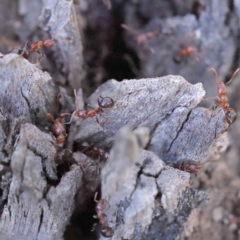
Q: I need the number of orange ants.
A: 9